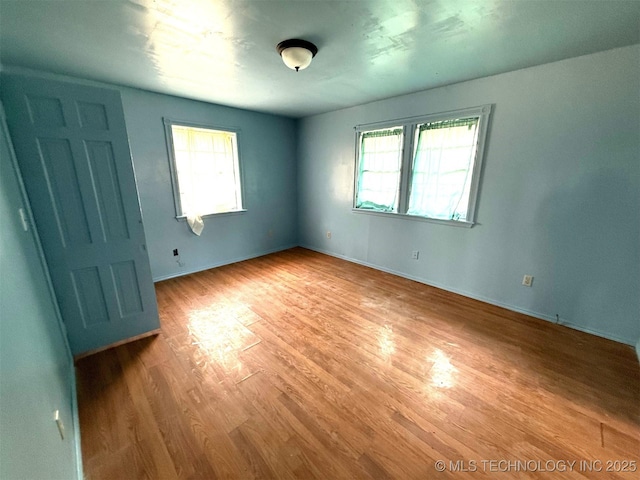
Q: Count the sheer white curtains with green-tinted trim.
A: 2